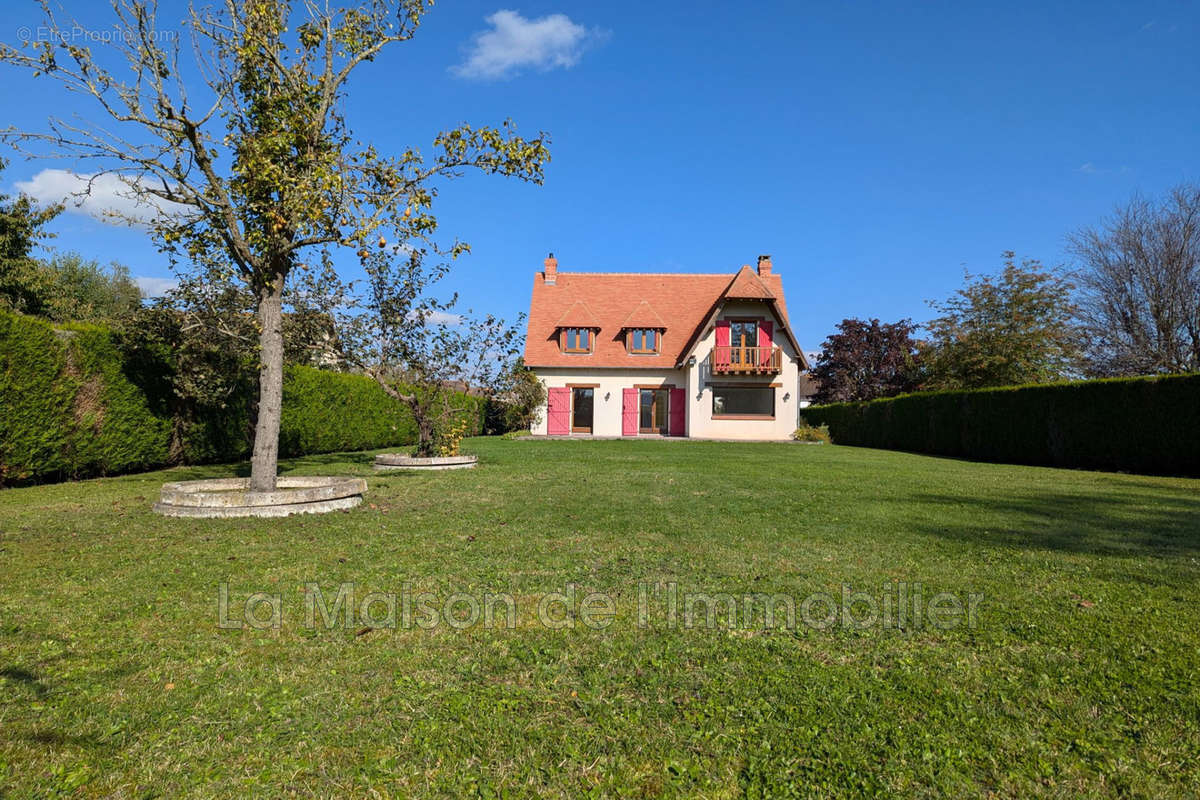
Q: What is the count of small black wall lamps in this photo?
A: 3